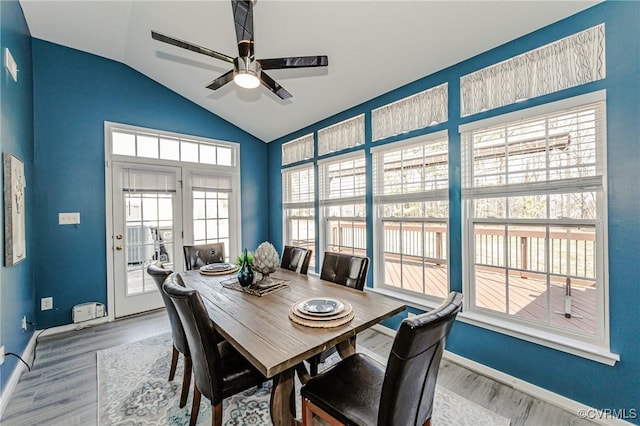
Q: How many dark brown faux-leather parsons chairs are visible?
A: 6